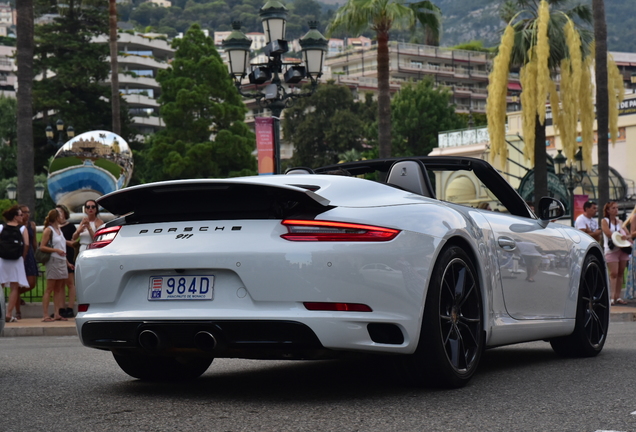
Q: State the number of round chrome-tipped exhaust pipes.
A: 2